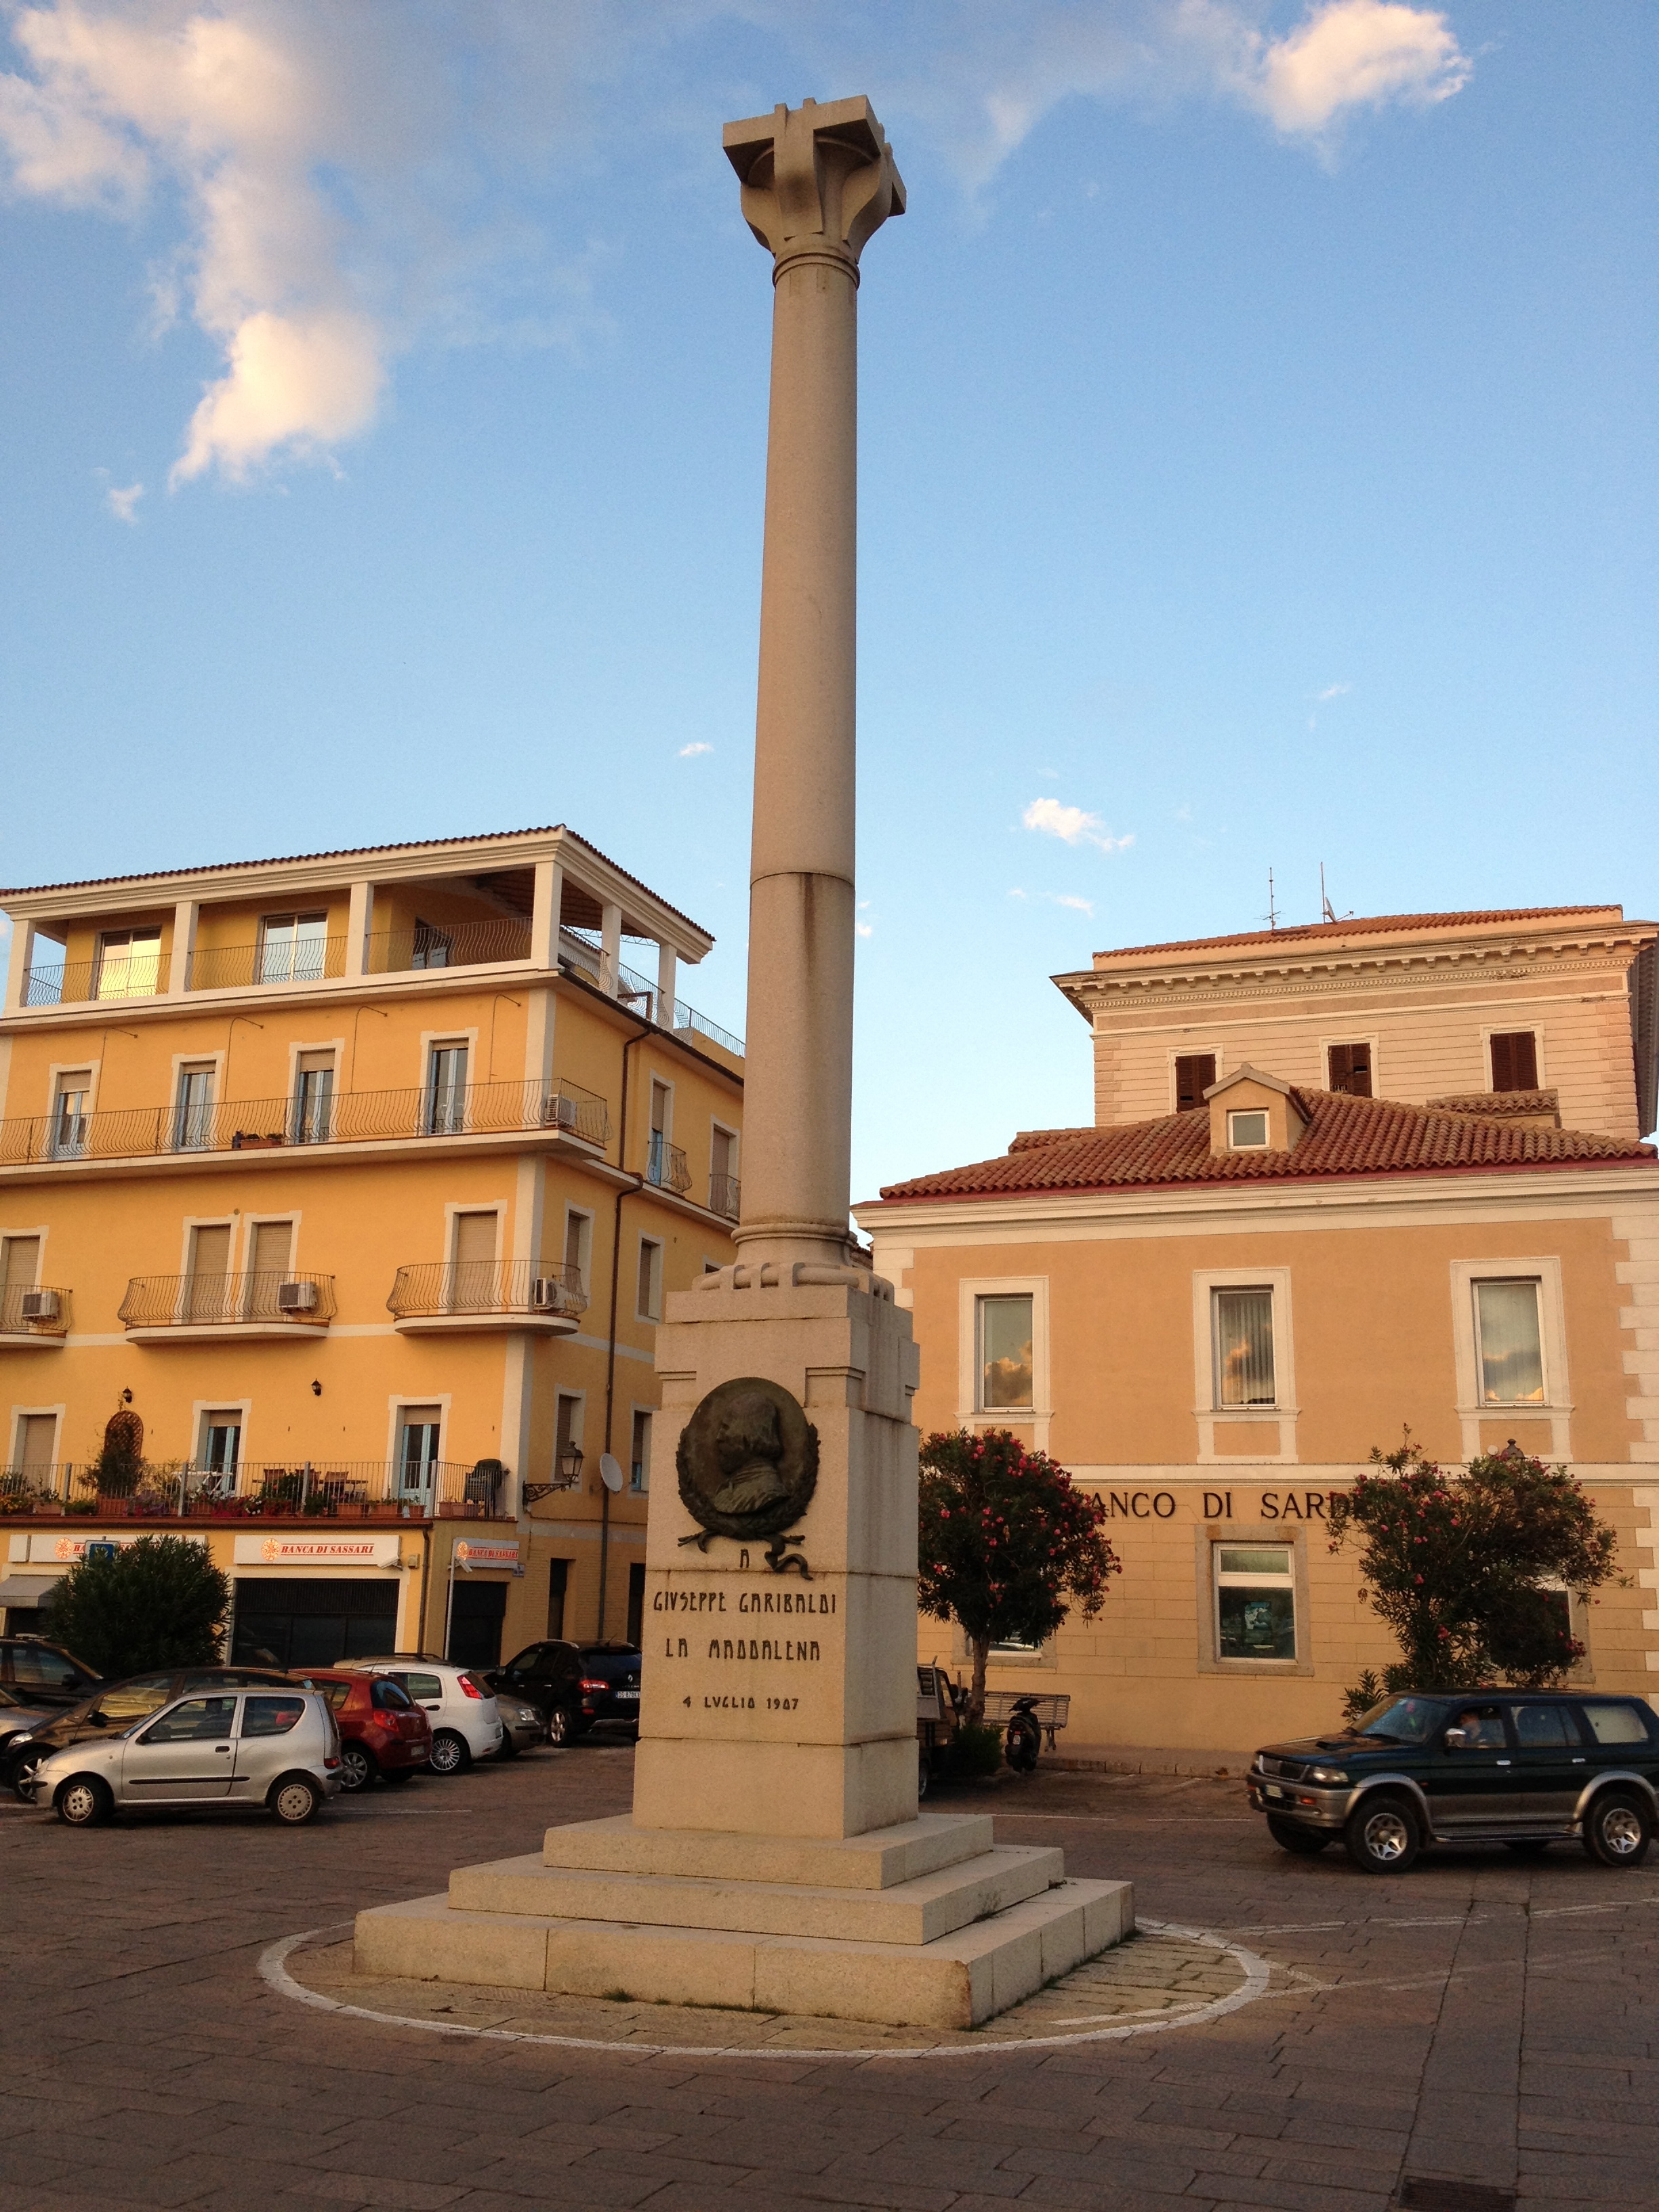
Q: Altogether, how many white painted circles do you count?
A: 1